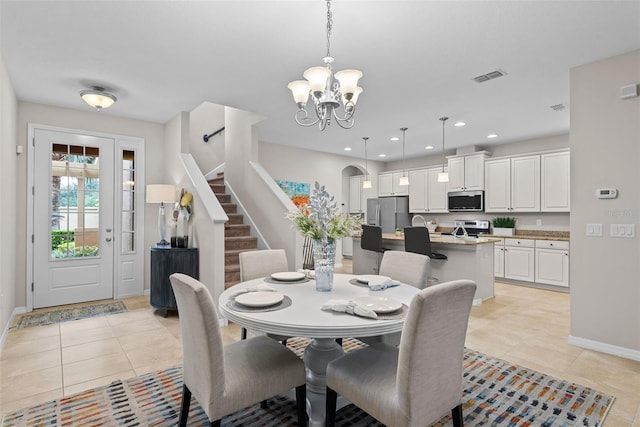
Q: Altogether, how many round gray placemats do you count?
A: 4